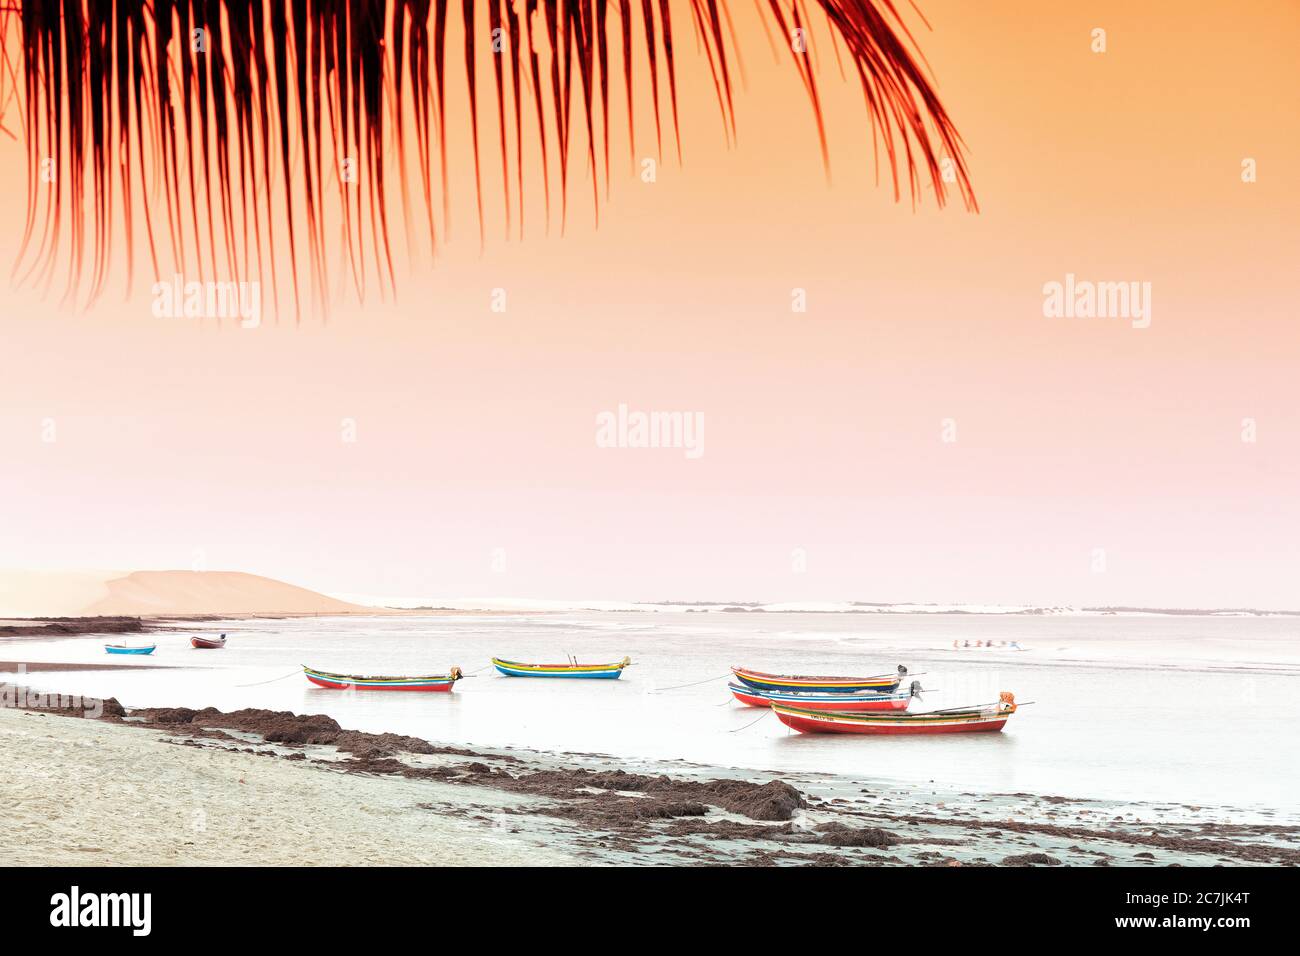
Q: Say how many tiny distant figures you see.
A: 6